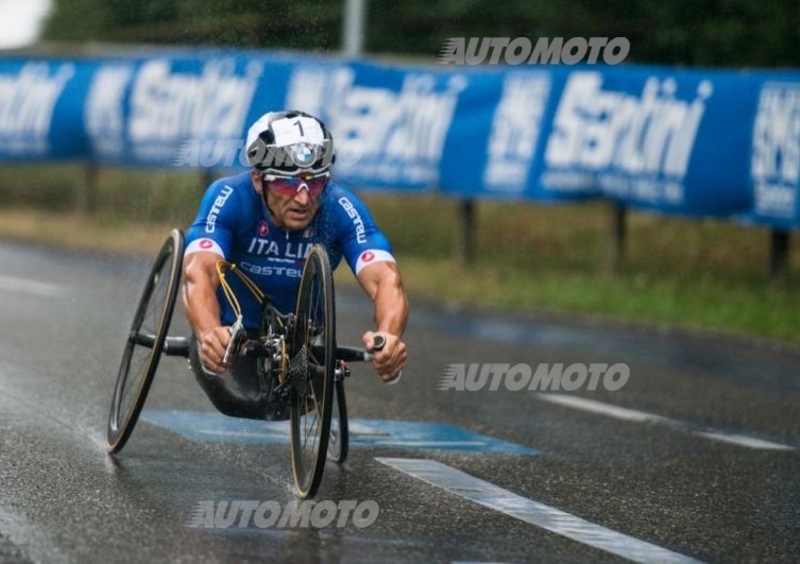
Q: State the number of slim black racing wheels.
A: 3